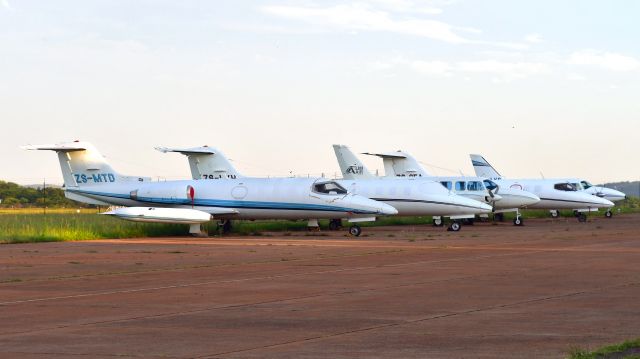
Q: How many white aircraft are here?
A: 5